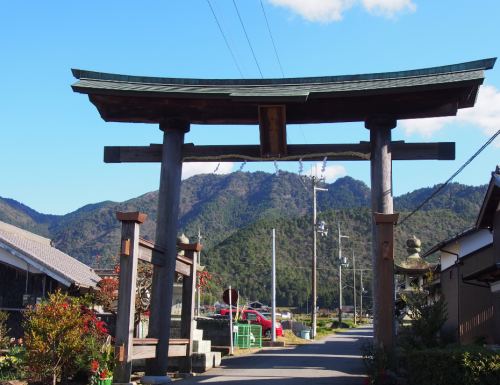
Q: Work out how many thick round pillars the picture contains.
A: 2